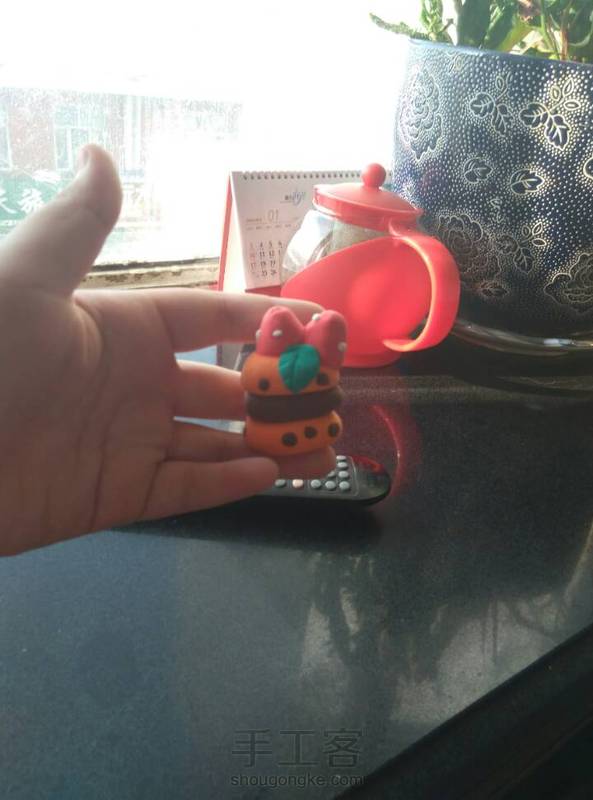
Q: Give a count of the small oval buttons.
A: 9